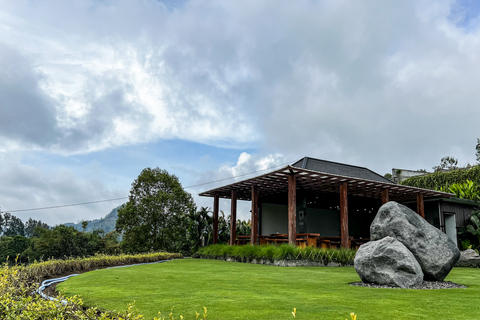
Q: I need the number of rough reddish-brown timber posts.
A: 7